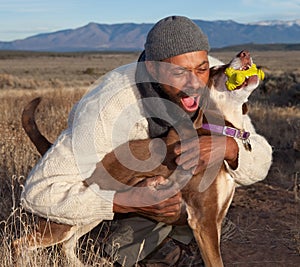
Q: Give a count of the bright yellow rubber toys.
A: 1